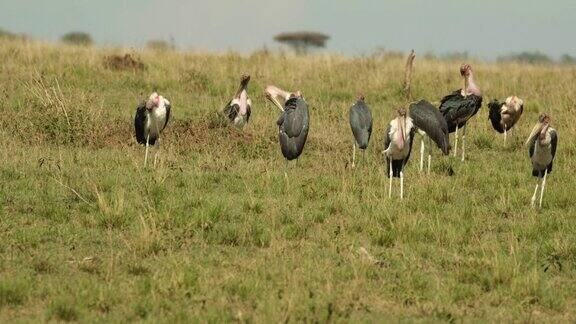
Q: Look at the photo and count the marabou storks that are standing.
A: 9